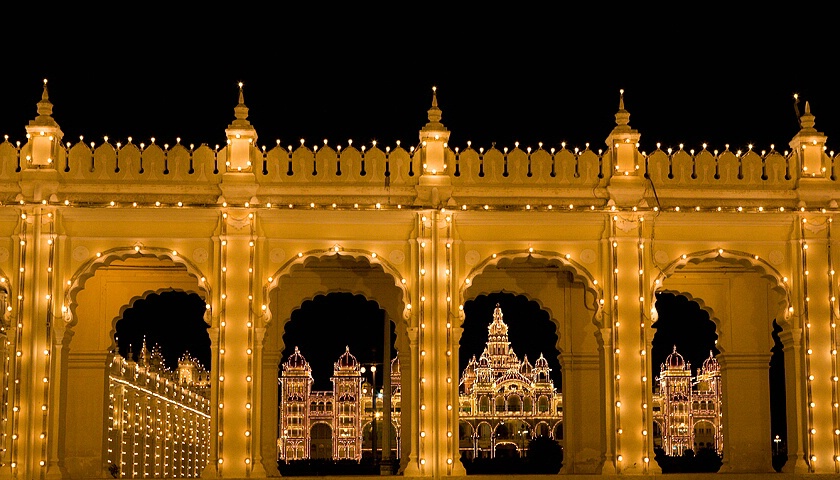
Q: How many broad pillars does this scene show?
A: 5